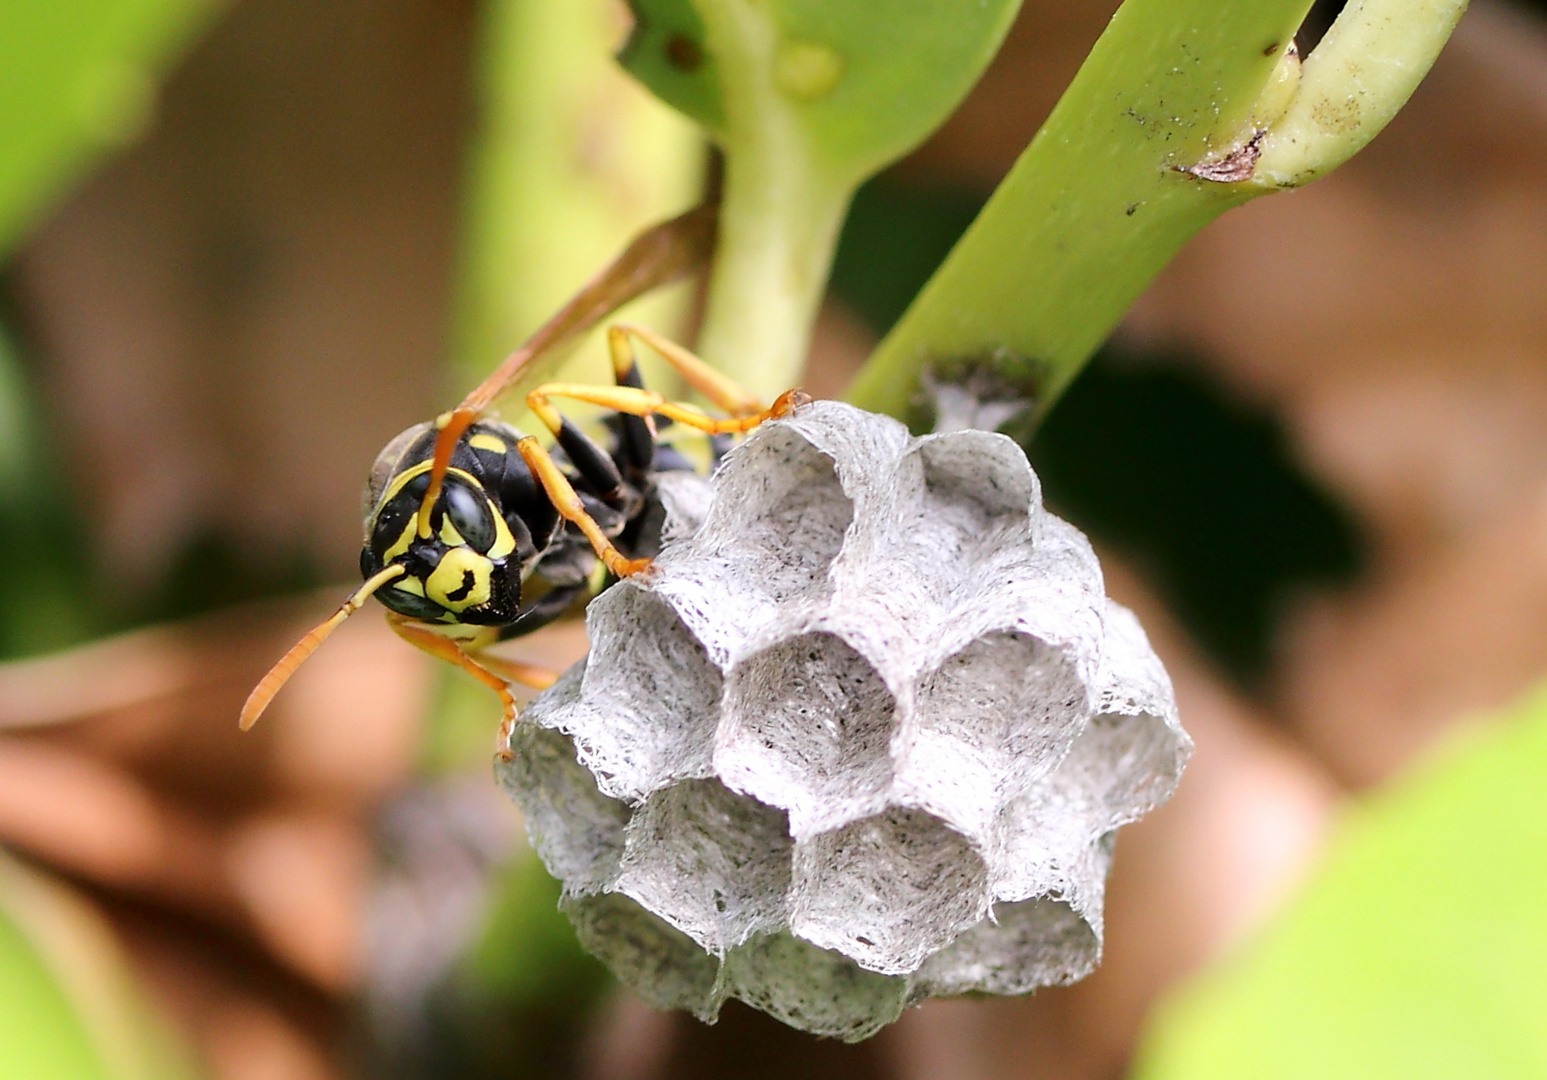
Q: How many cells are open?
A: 12